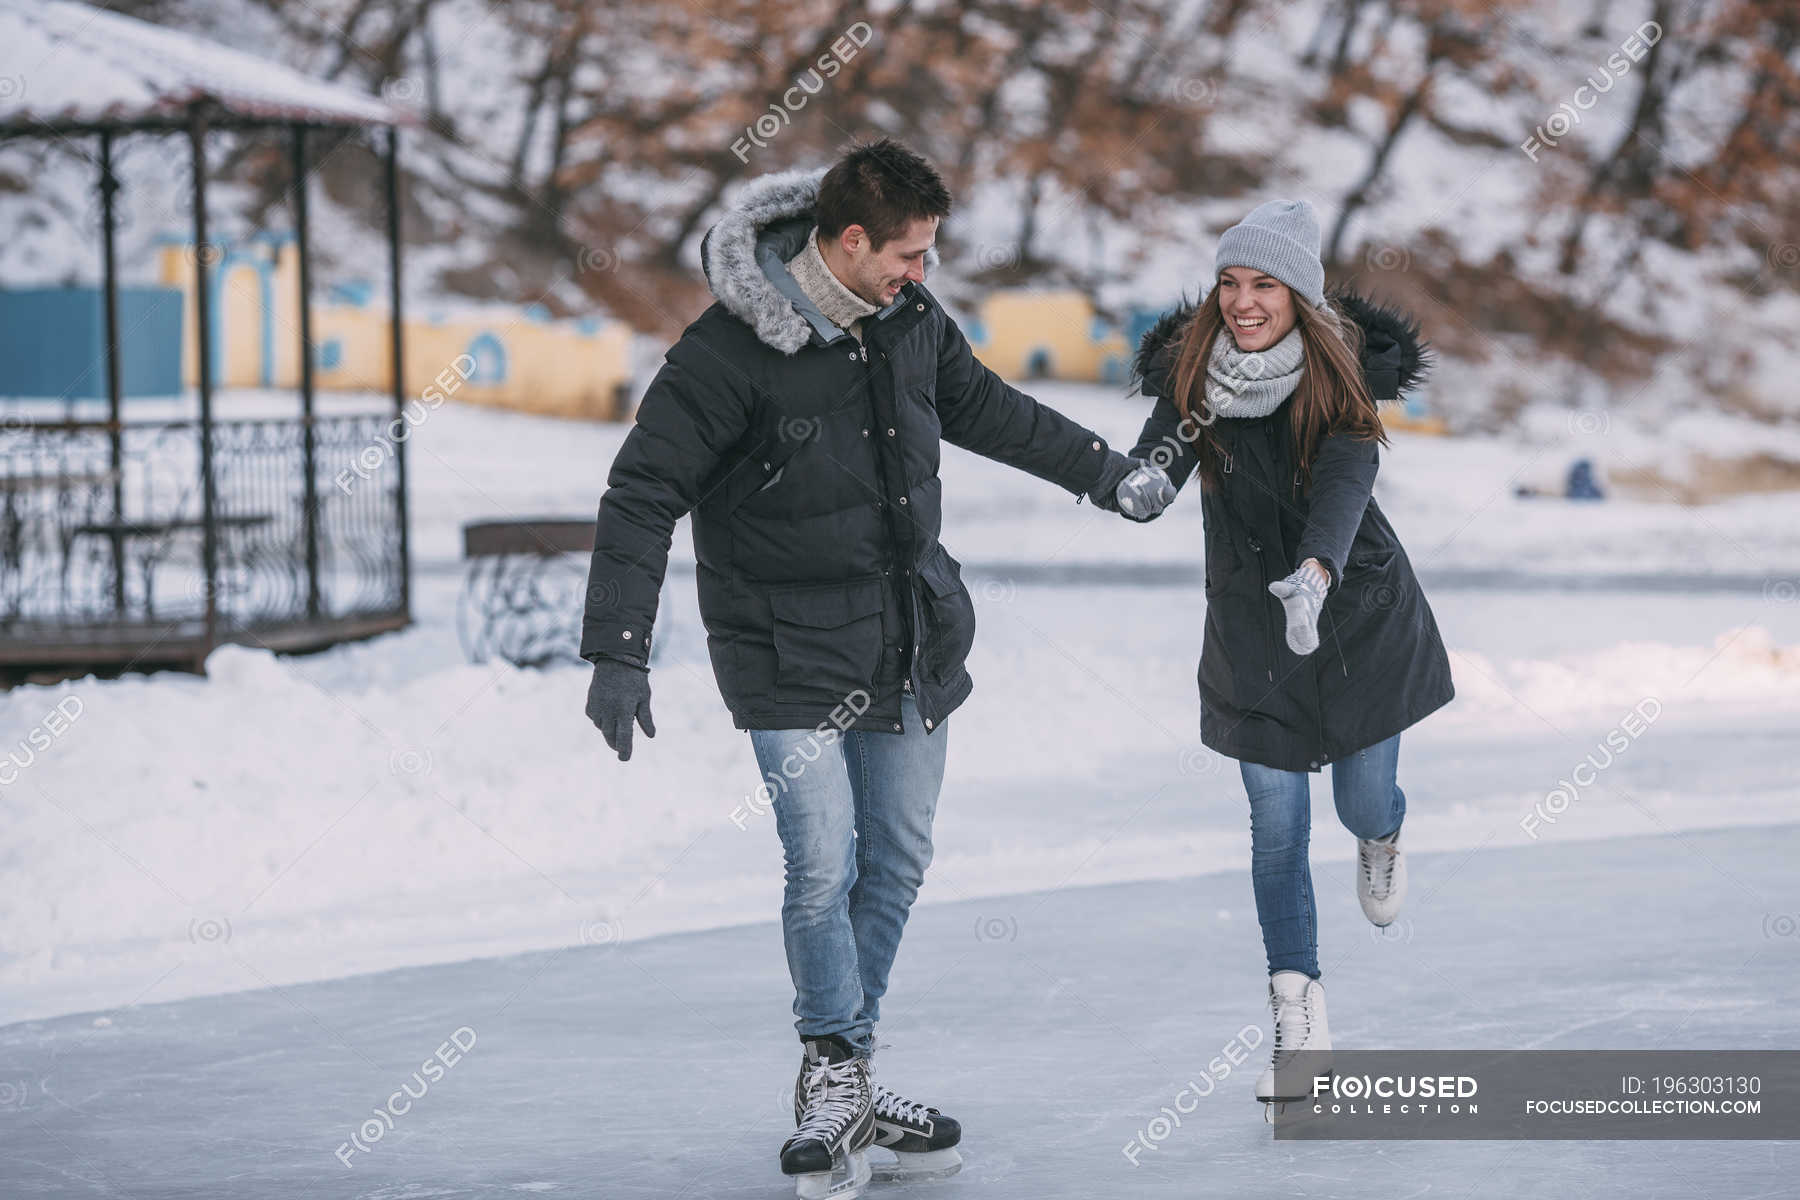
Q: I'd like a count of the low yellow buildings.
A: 2